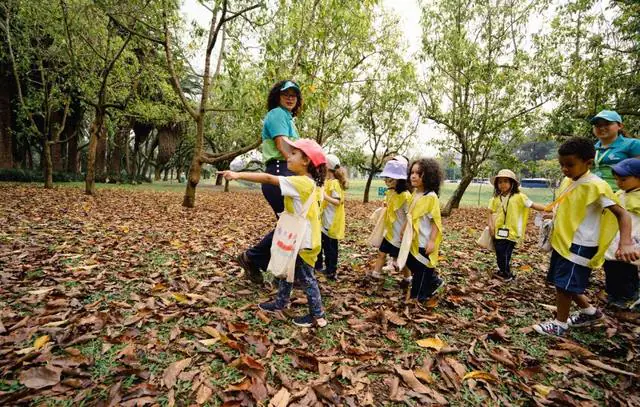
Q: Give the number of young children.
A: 7